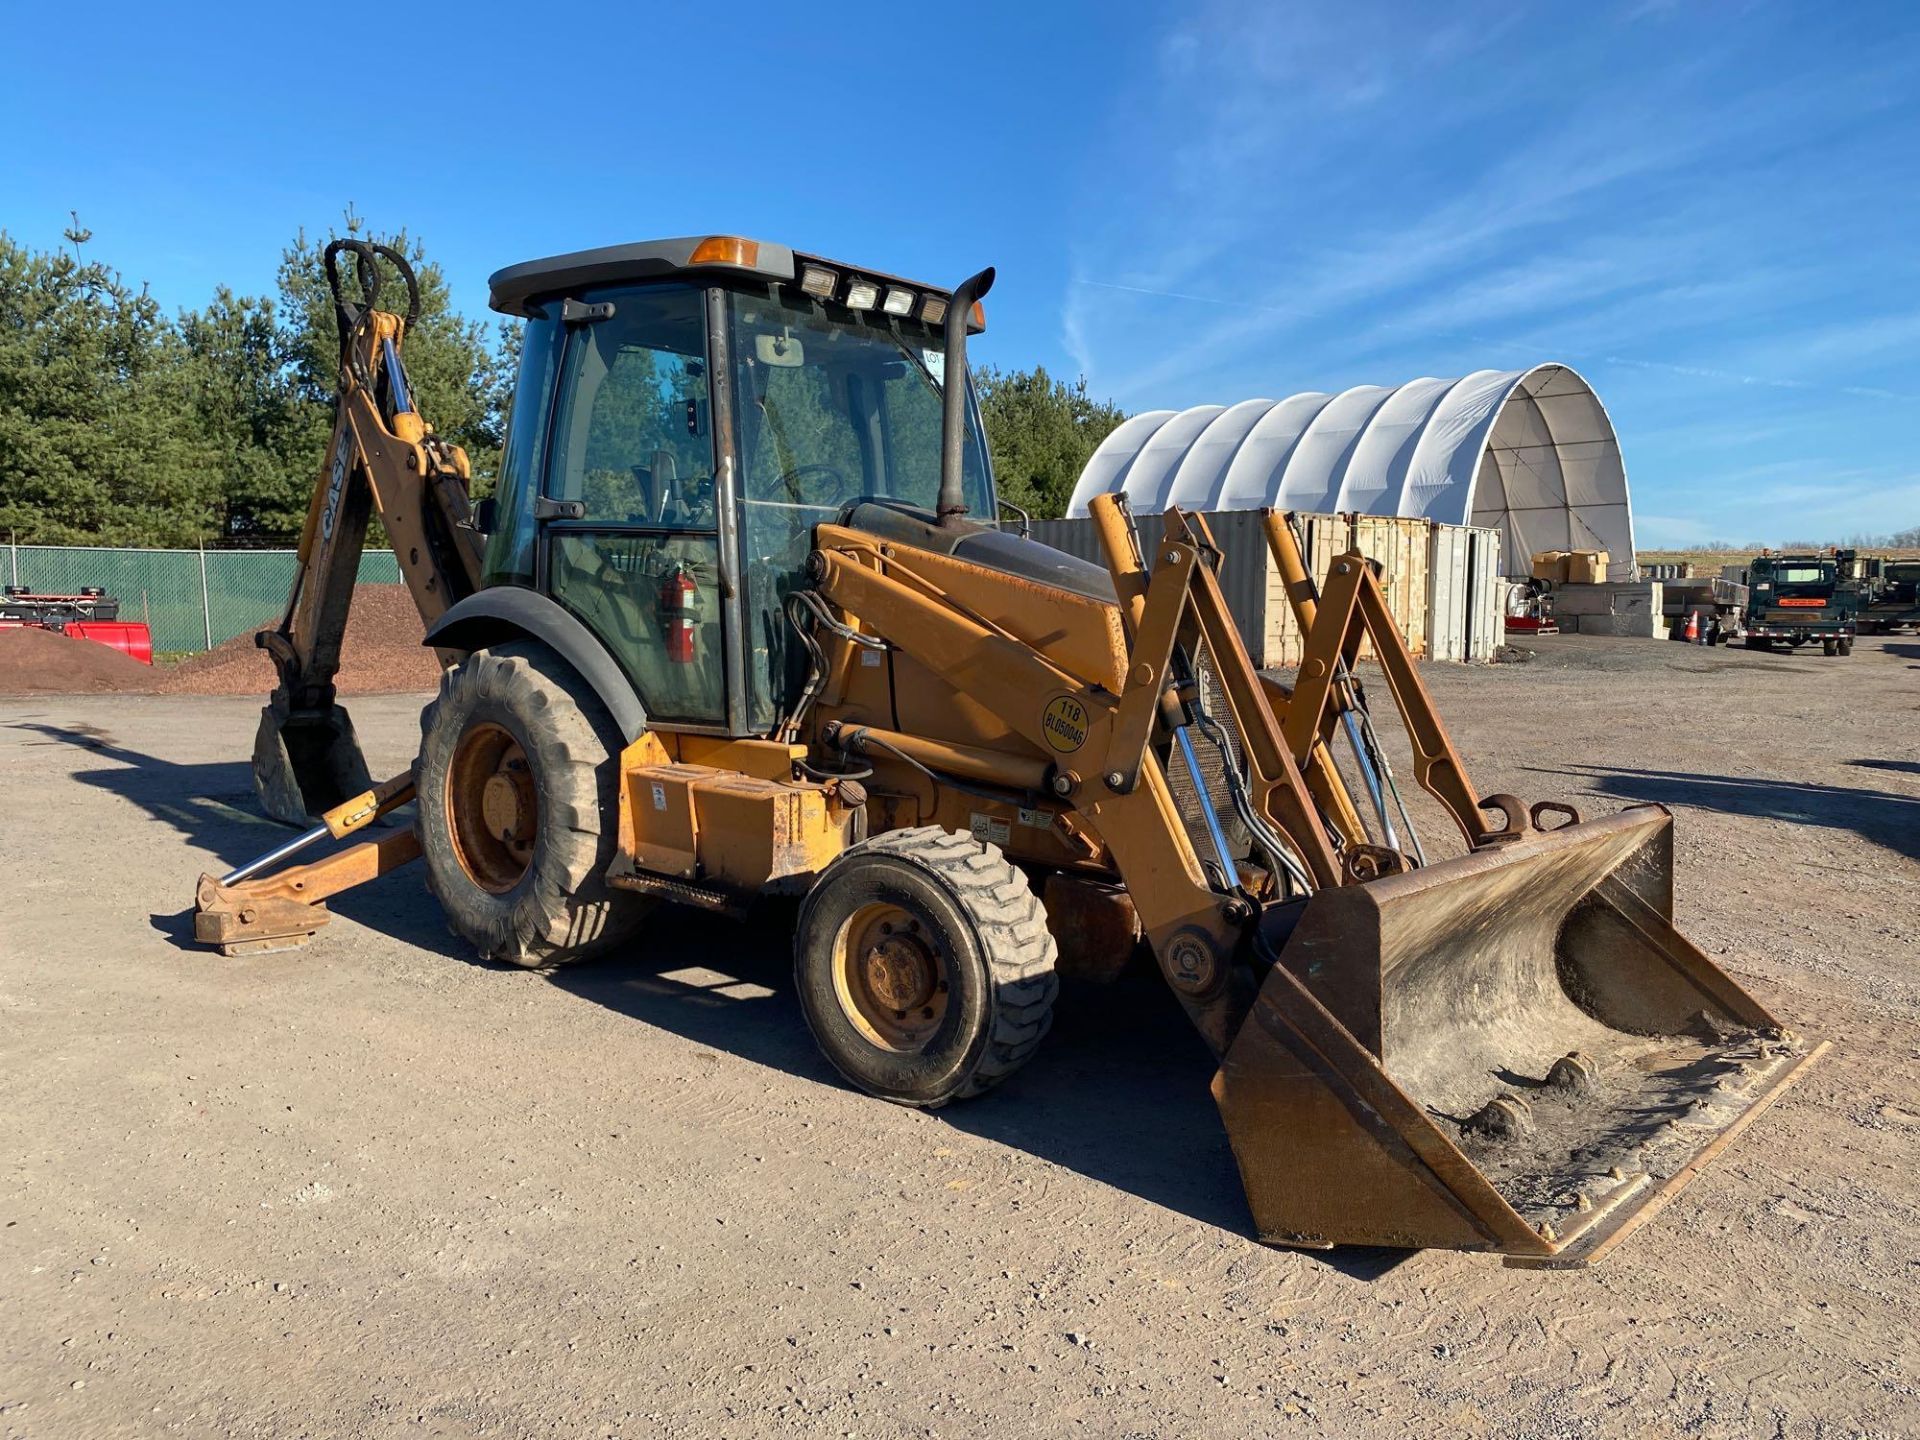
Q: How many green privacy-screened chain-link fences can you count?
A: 1